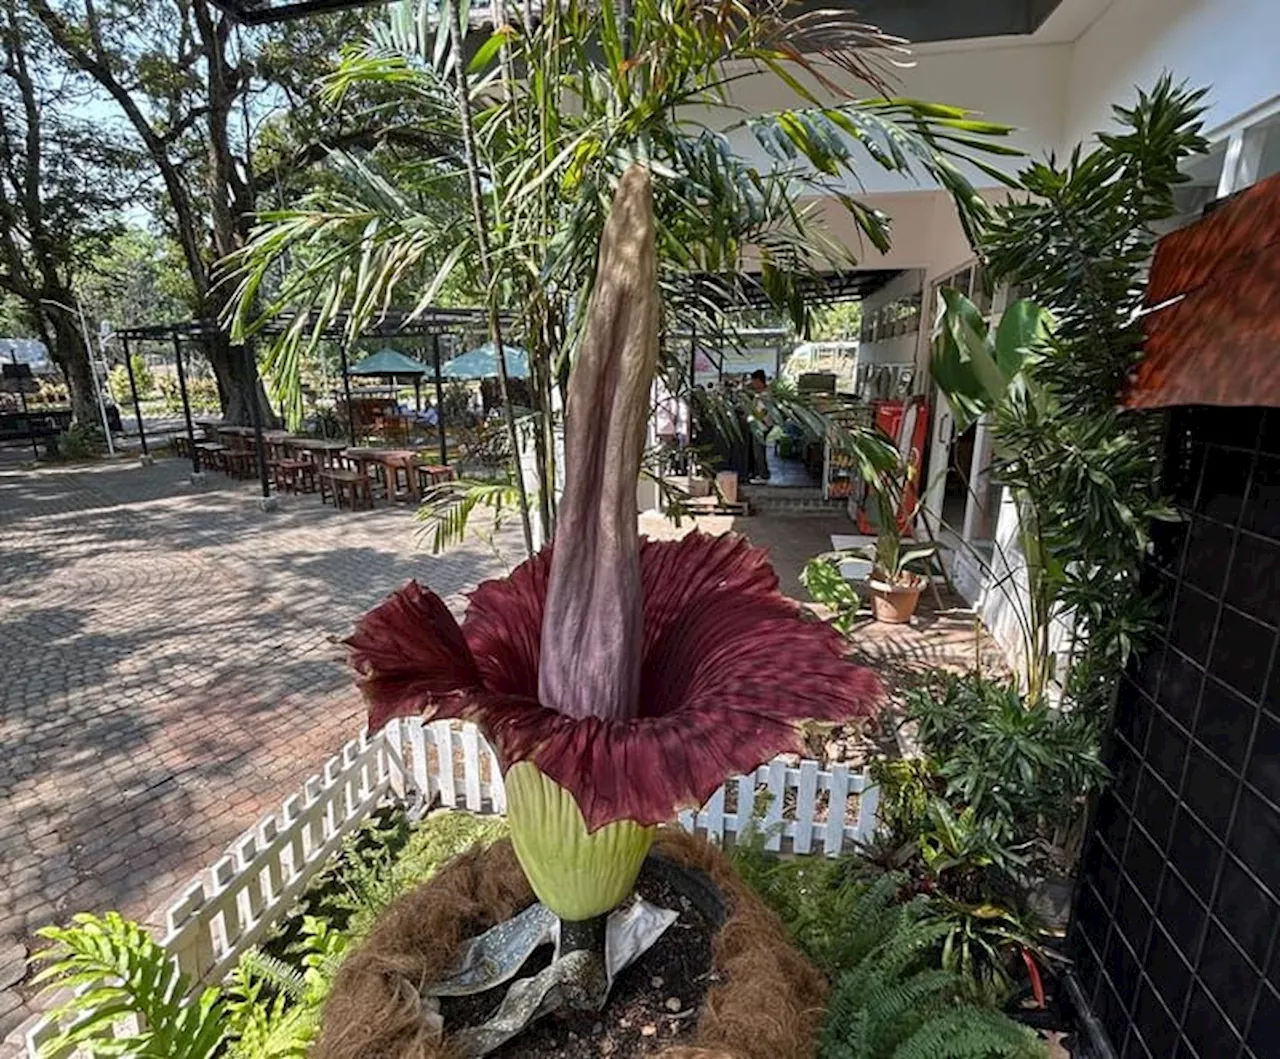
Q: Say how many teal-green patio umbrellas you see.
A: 2